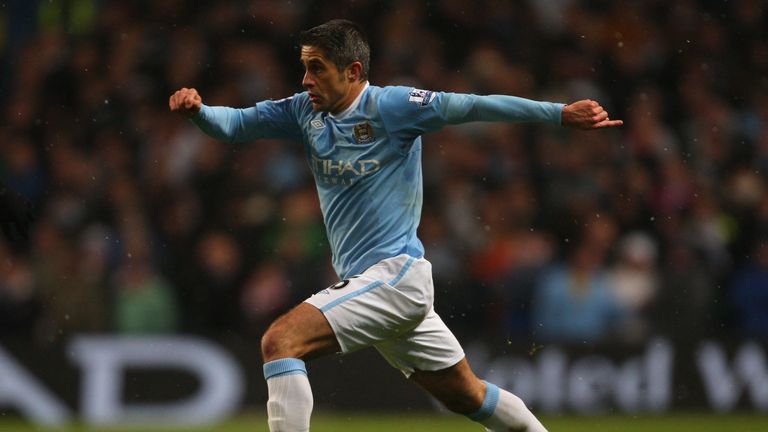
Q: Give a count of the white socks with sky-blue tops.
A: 2